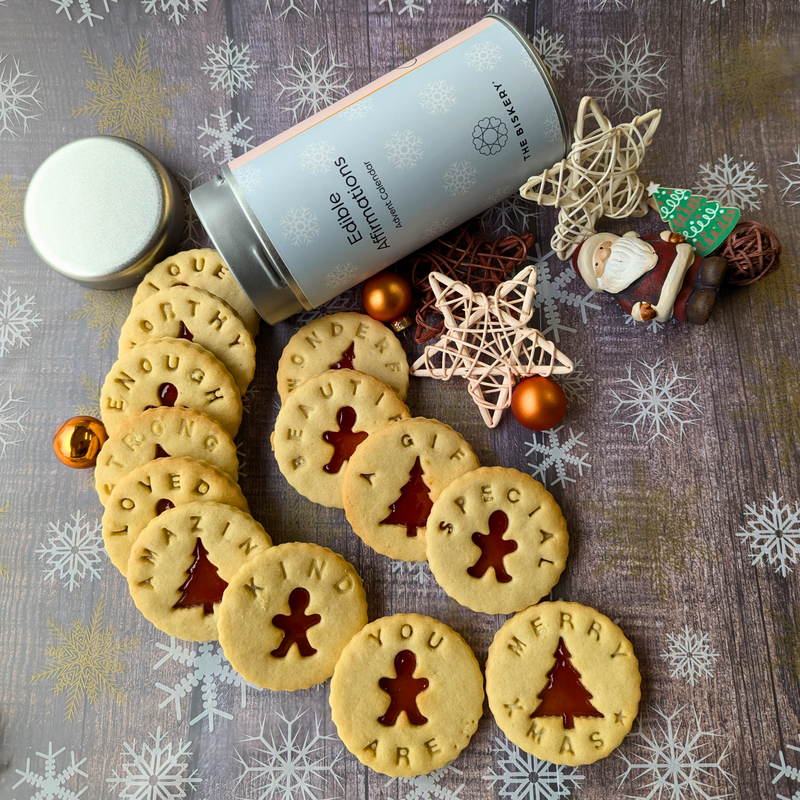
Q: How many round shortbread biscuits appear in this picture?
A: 13